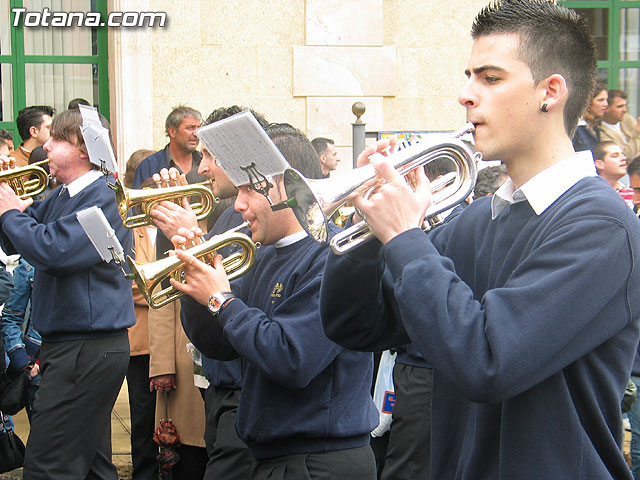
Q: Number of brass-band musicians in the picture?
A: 4